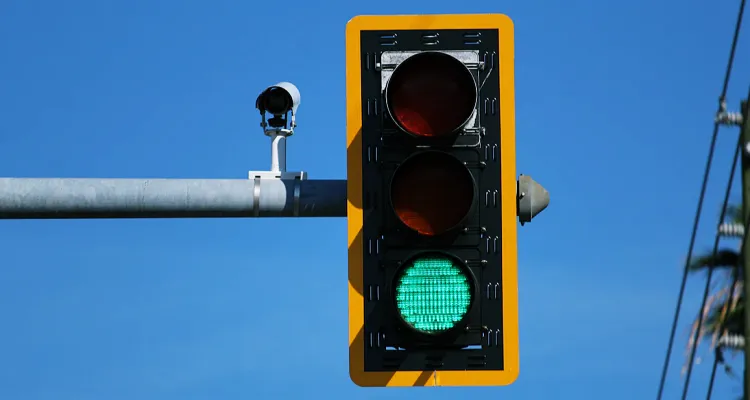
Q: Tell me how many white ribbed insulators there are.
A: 3